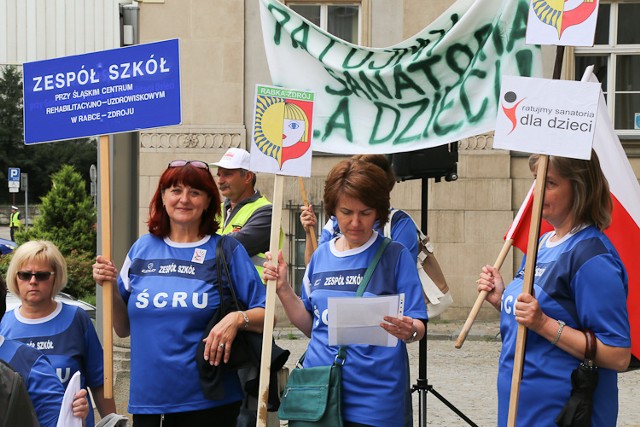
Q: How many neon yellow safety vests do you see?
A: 2